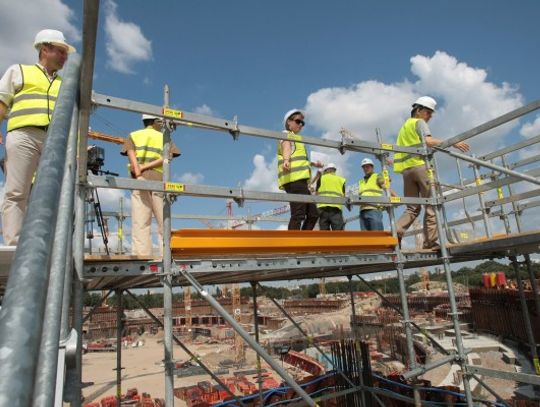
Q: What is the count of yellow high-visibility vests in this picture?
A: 6